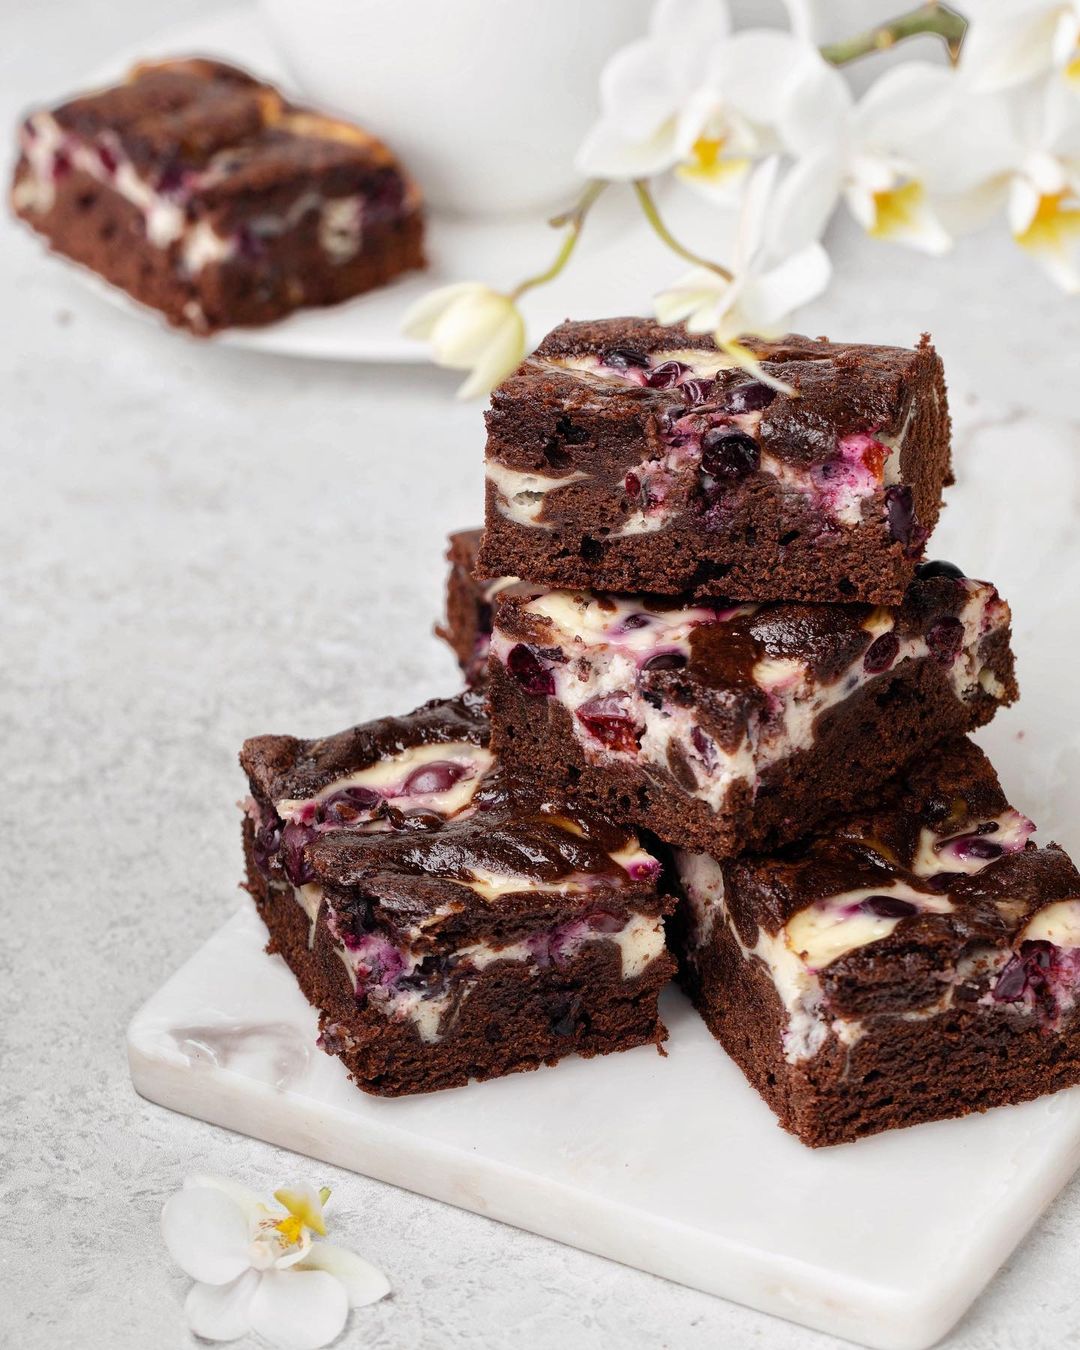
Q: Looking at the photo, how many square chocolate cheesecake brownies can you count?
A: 6